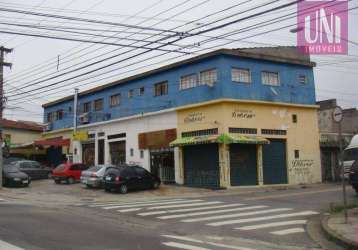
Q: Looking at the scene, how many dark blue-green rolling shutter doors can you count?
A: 3